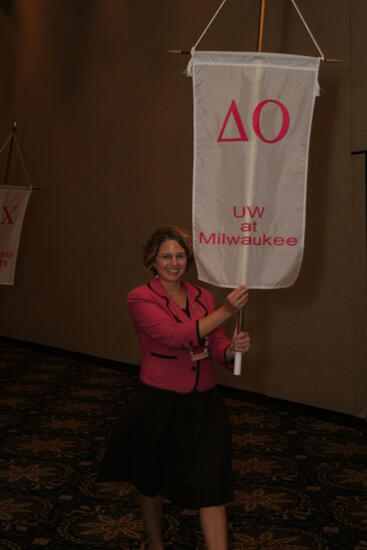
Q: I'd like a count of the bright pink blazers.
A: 1